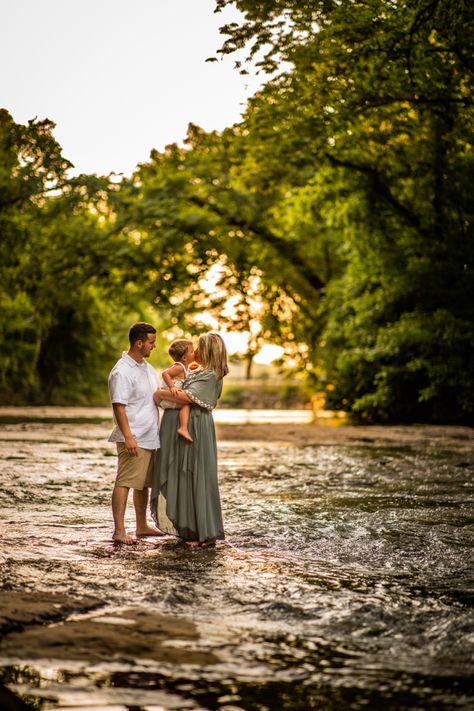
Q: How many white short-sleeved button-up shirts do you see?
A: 1